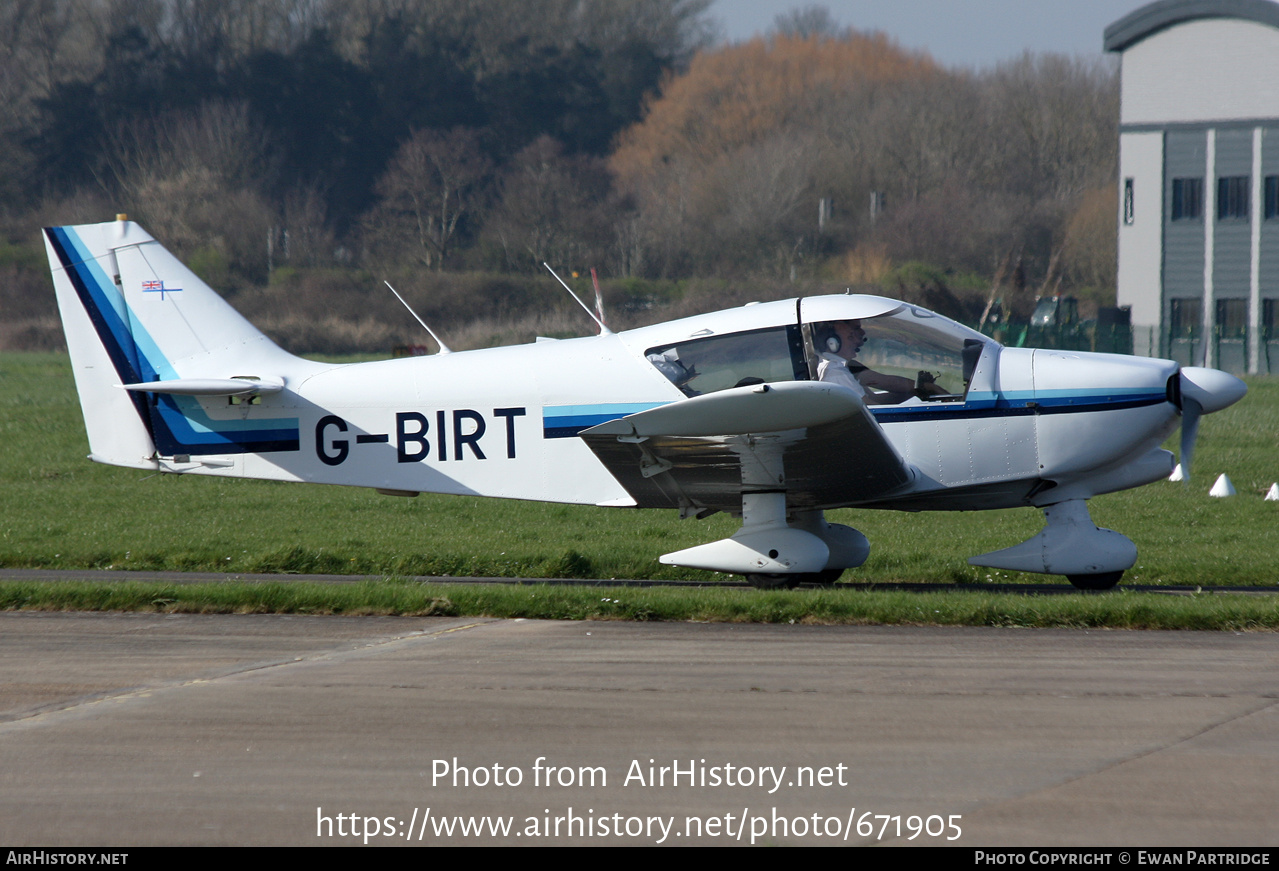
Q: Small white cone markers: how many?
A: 3